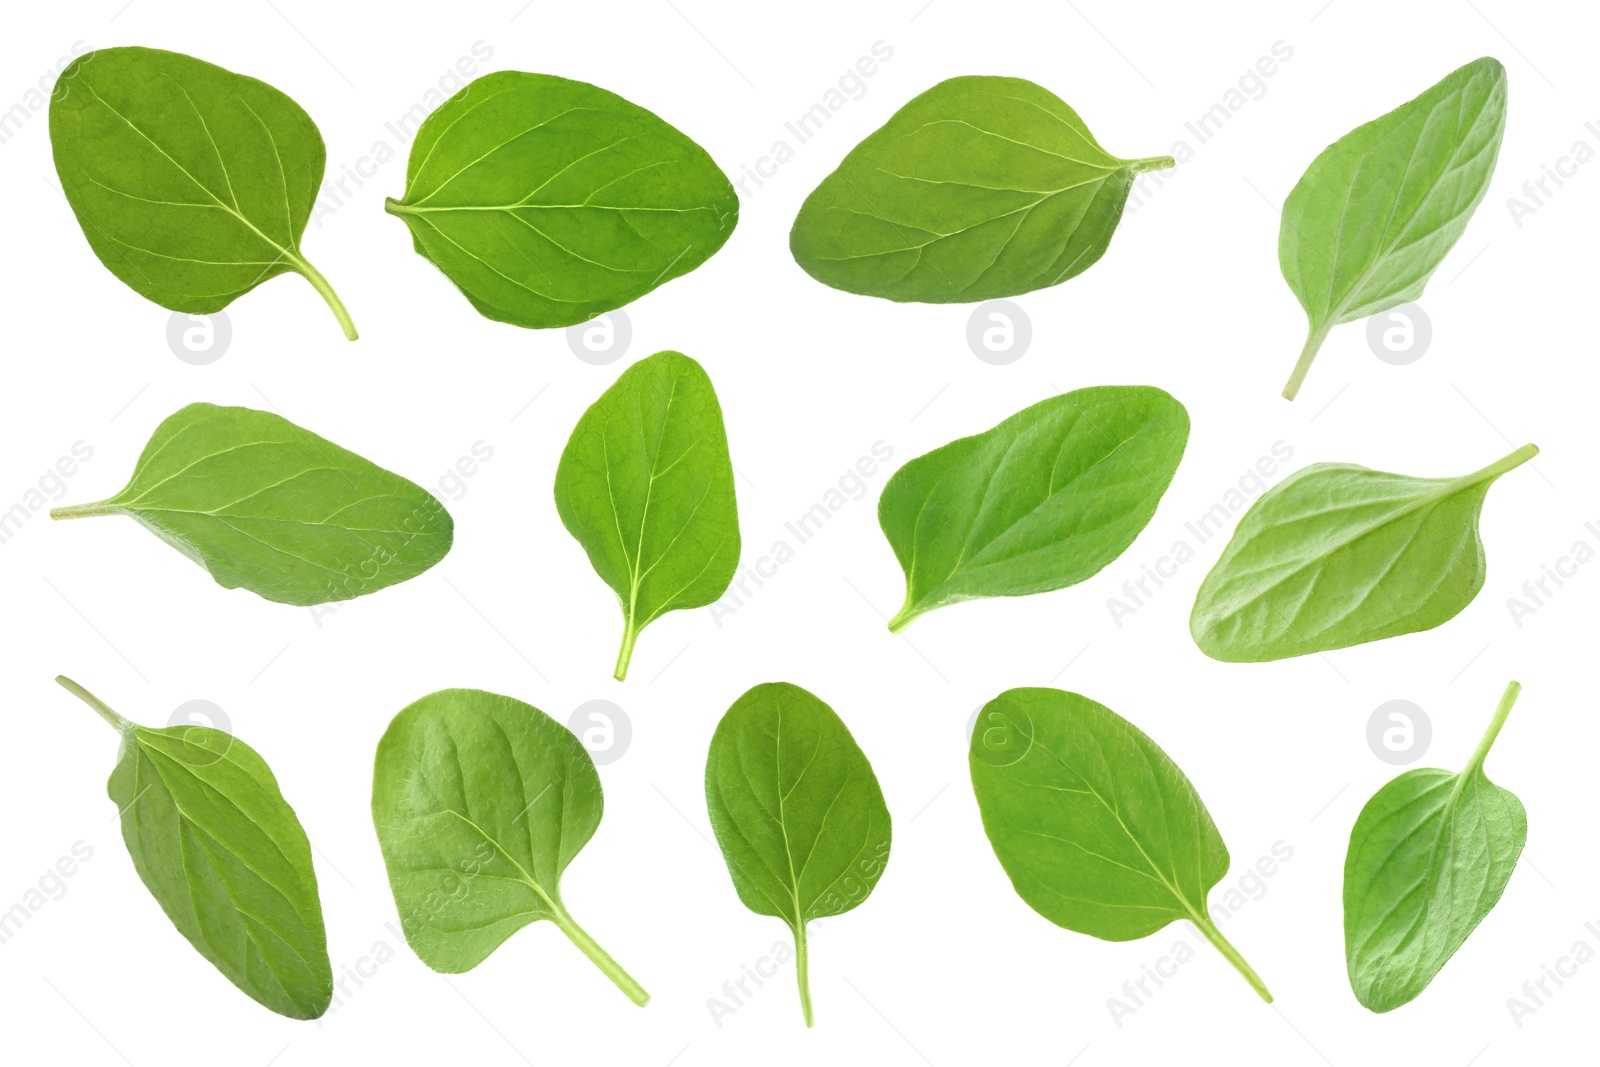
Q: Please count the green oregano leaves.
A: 13